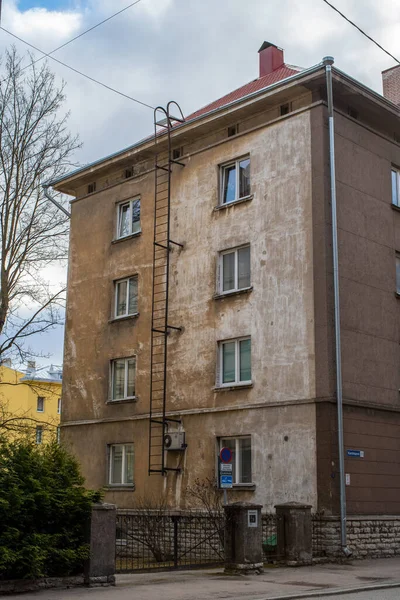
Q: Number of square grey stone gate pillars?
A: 3